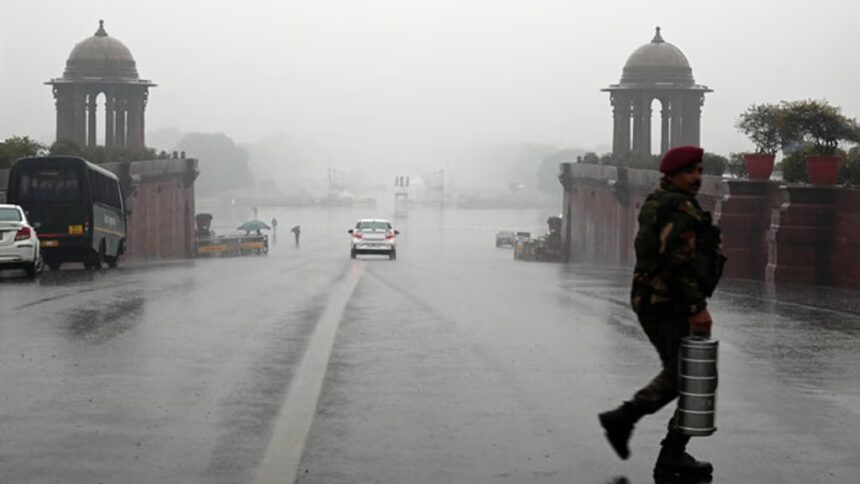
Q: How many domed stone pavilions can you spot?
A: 2